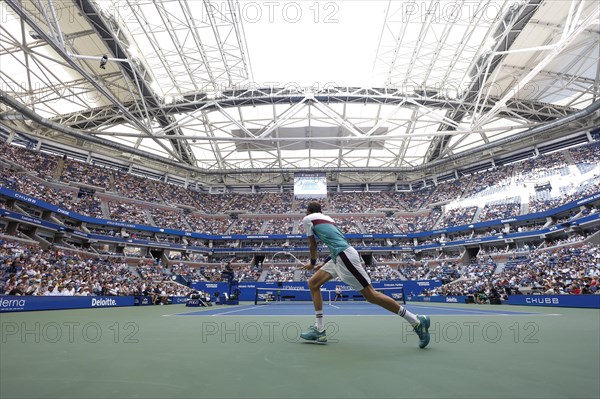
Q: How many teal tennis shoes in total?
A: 2